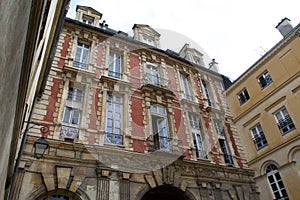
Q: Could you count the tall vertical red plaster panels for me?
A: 12